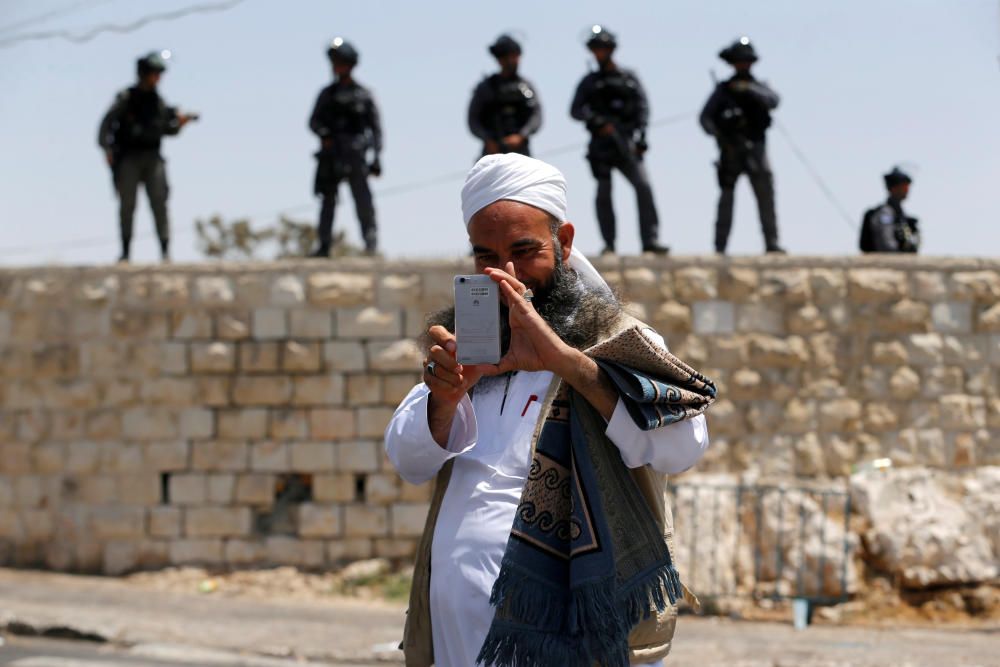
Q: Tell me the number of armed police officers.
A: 6